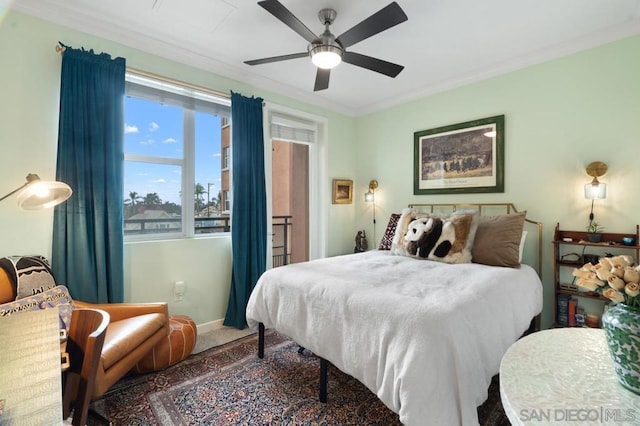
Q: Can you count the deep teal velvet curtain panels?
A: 2